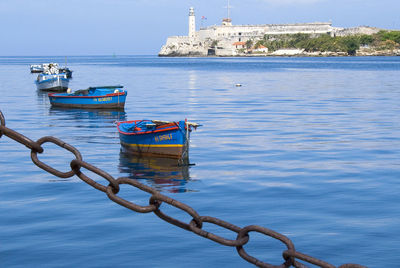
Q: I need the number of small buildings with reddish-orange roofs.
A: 2